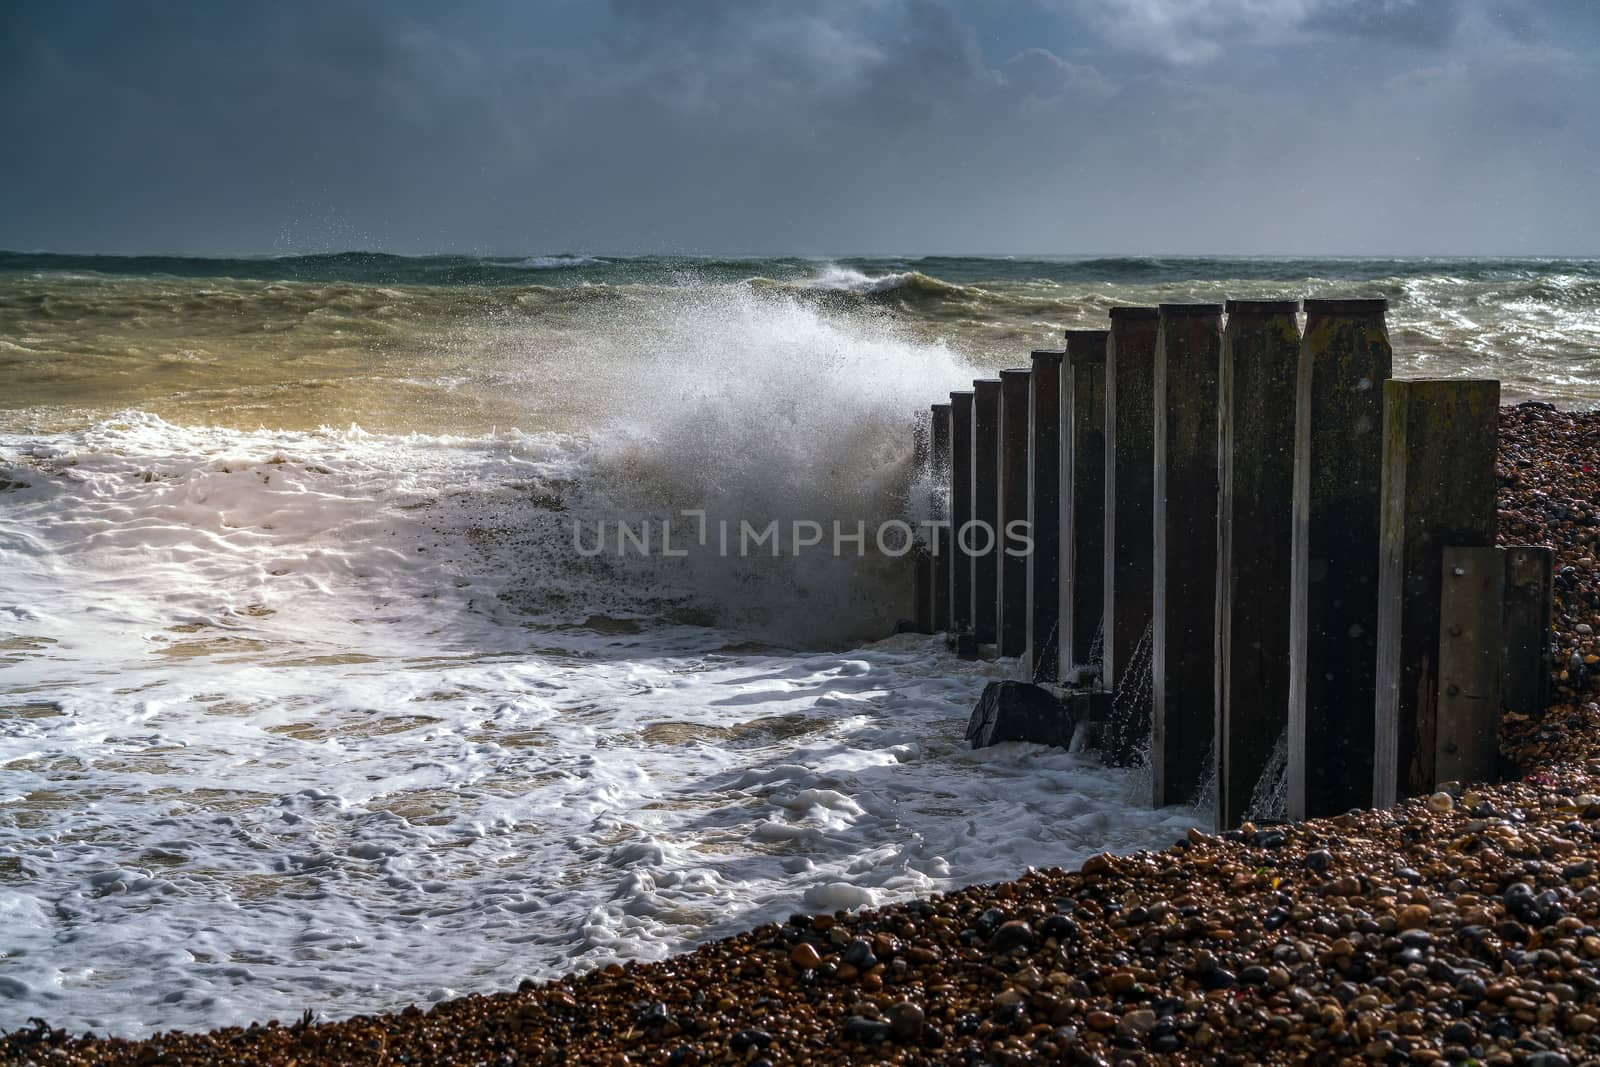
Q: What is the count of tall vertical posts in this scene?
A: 12